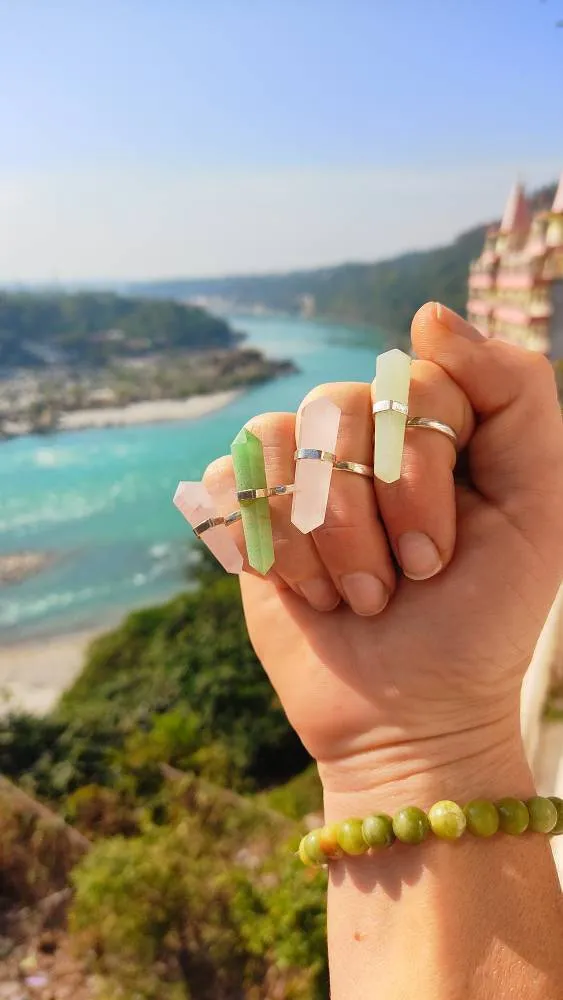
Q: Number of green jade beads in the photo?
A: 11